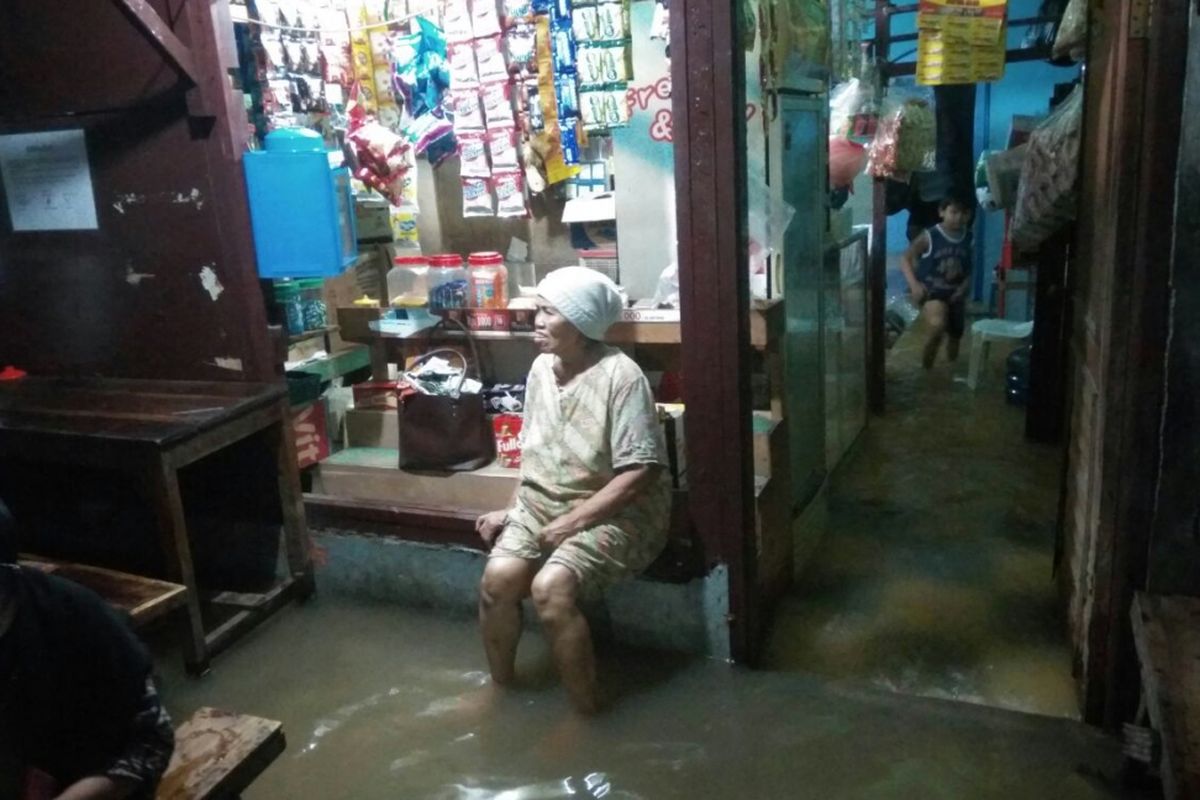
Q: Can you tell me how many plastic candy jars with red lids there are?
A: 3